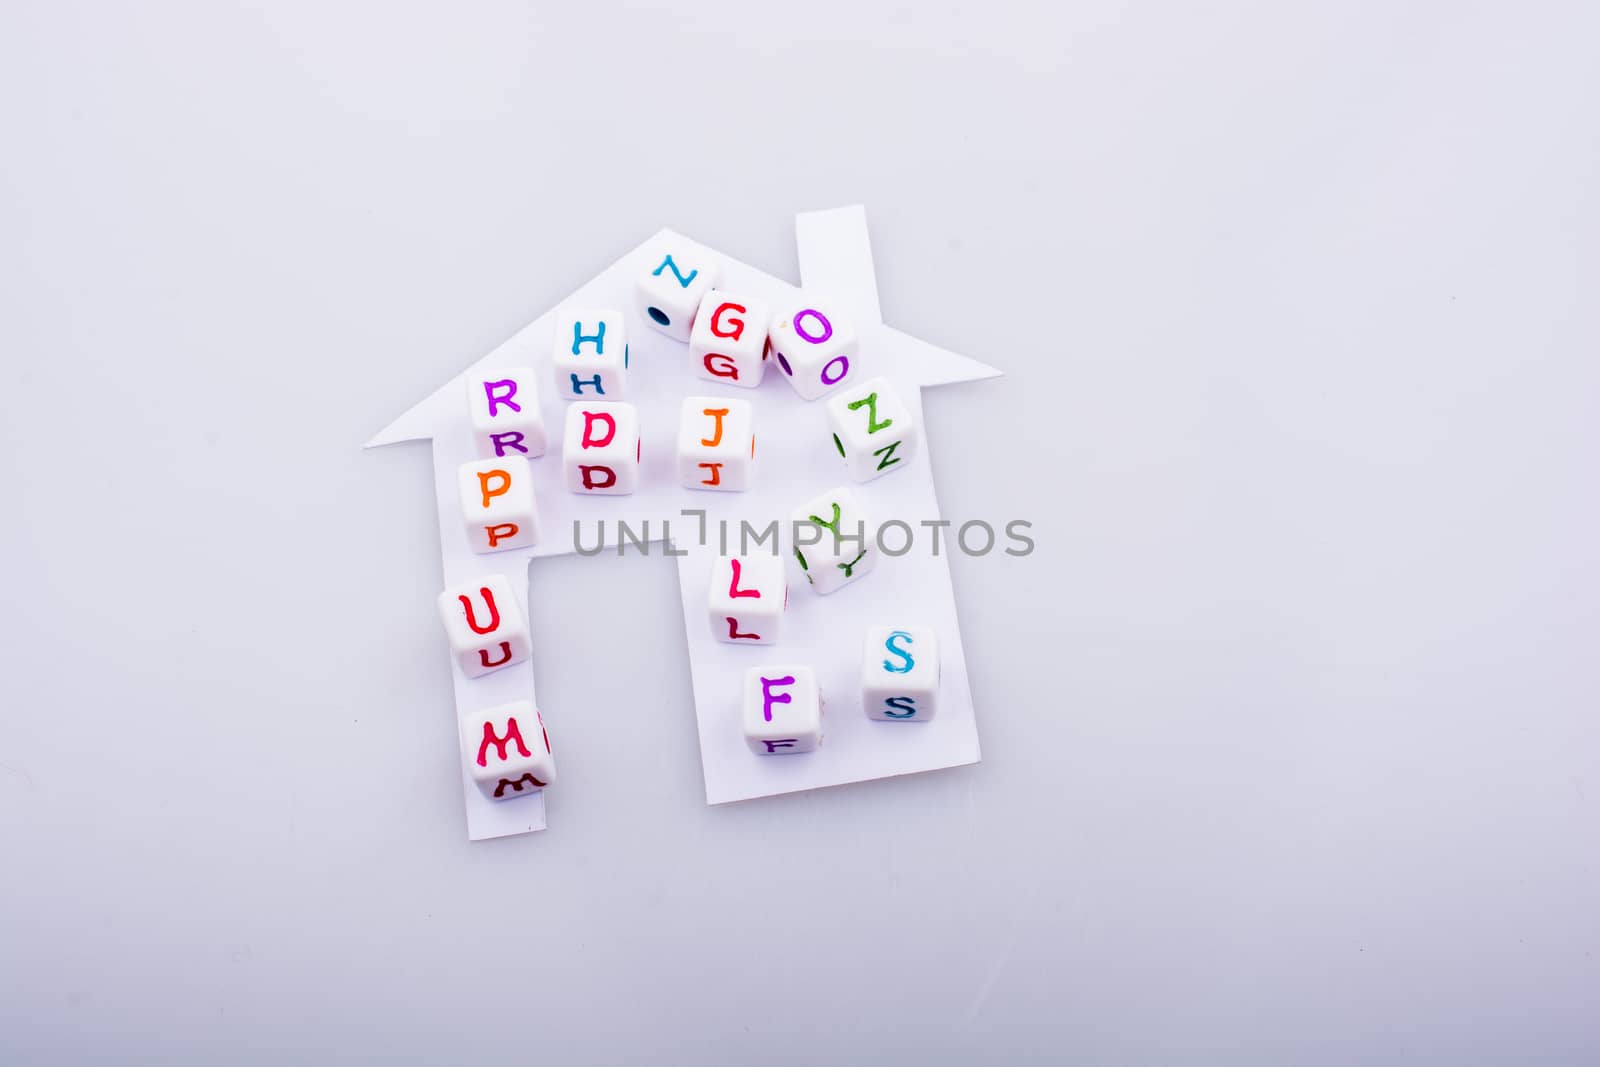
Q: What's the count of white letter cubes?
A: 15